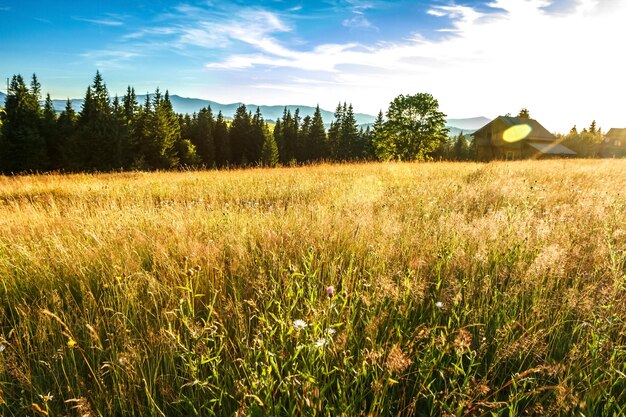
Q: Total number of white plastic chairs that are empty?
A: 0